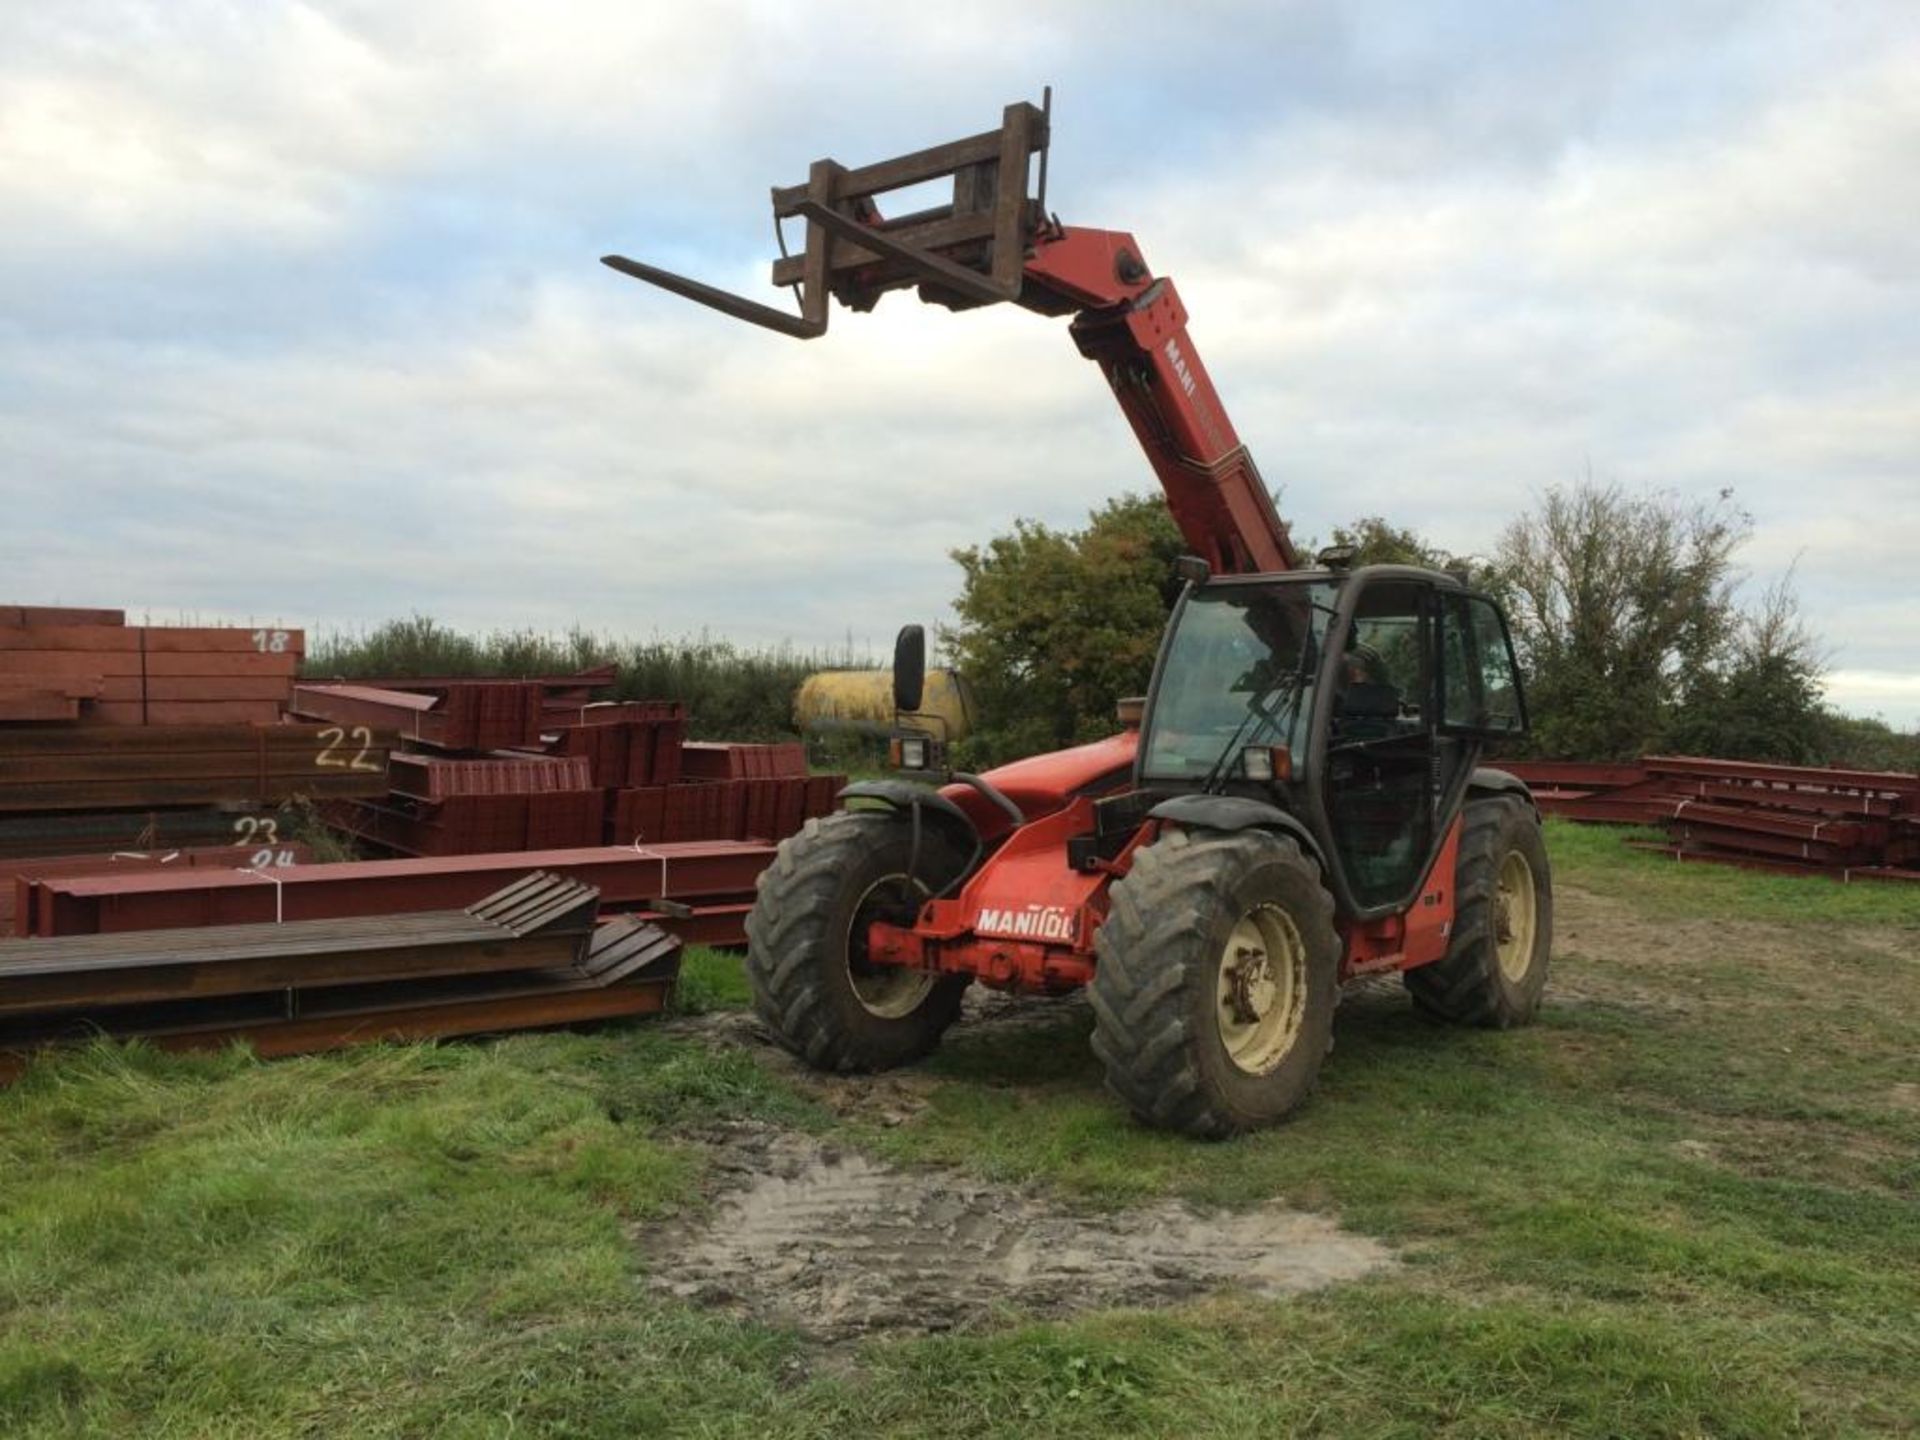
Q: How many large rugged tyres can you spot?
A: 3